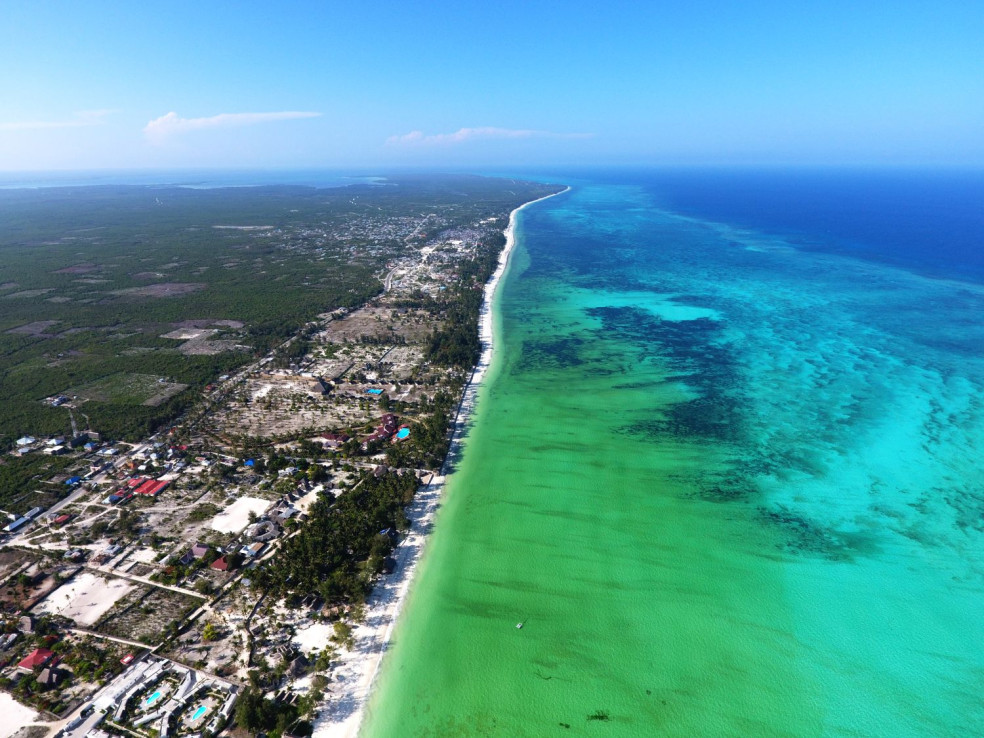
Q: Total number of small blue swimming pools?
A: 4